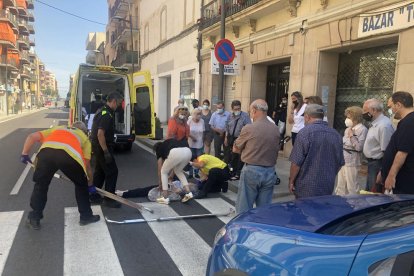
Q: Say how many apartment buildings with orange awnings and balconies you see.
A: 1